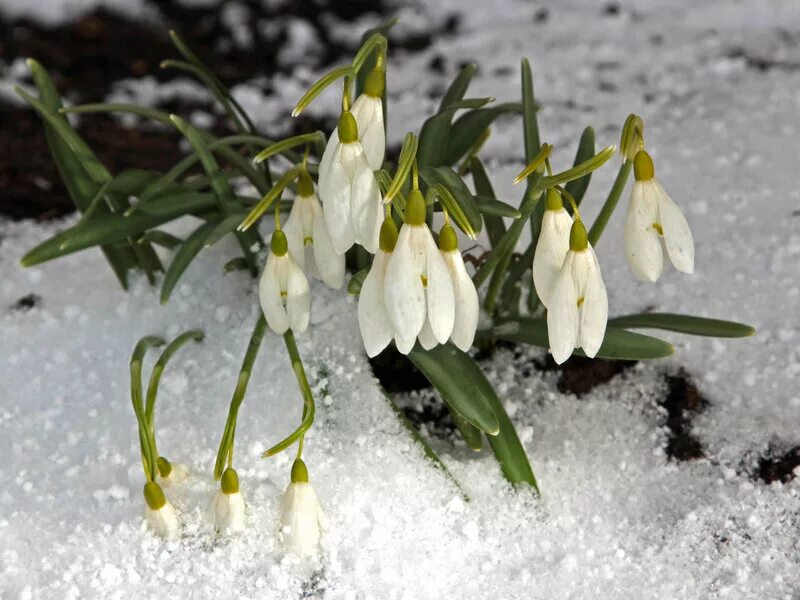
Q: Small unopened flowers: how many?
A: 4